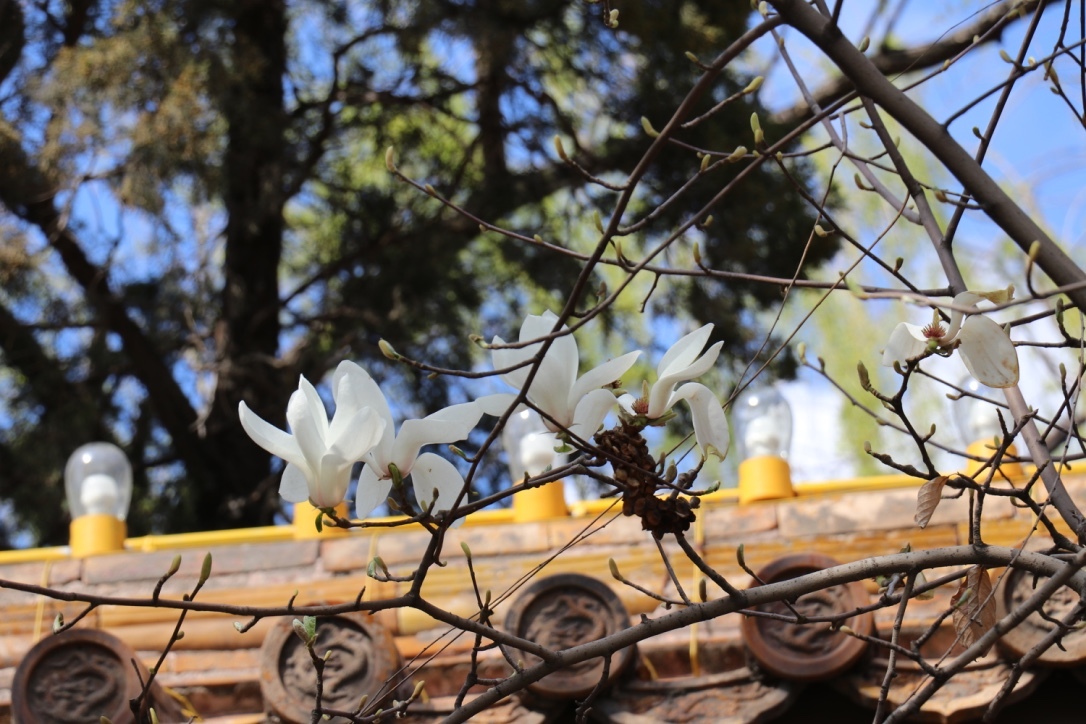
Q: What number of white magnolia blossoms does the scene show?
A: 5